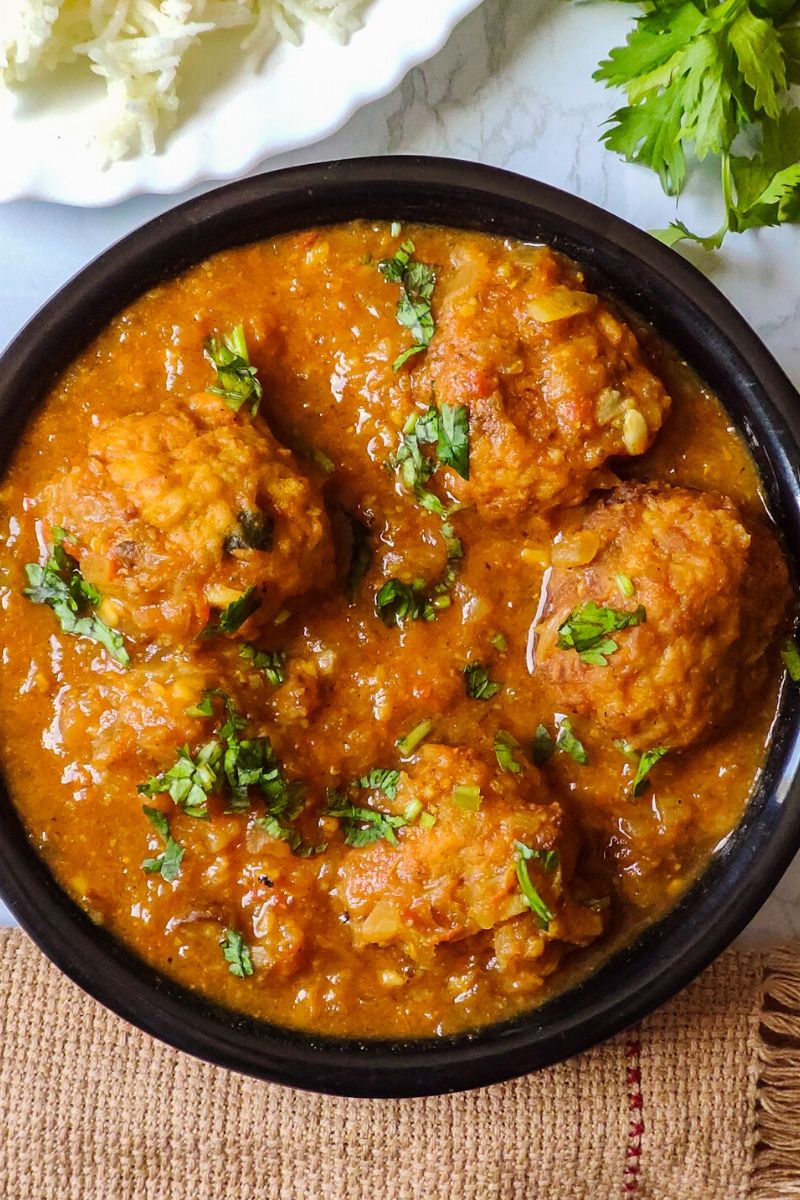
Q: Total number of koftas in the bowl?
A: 4